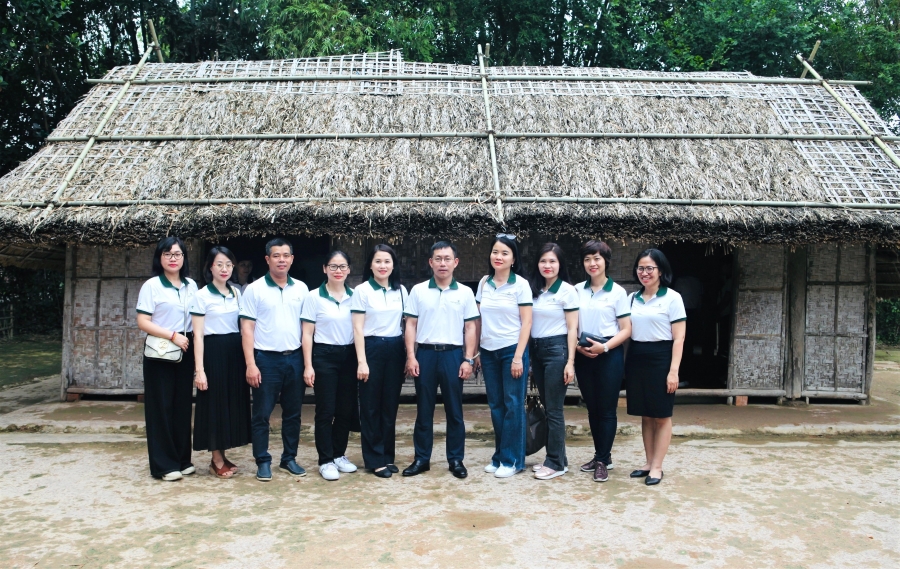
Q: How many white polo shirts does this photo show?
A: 10